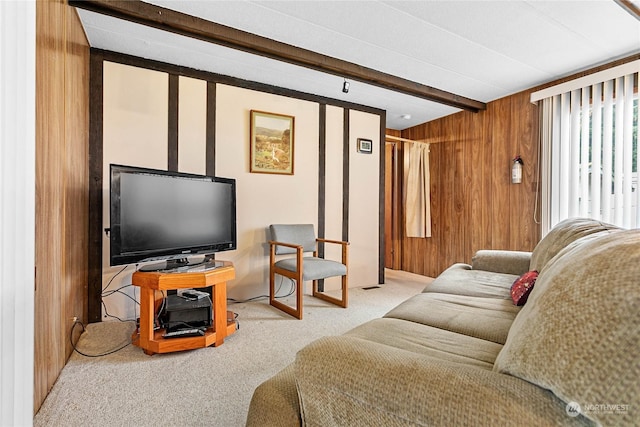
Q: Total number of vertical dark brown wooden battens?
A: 6